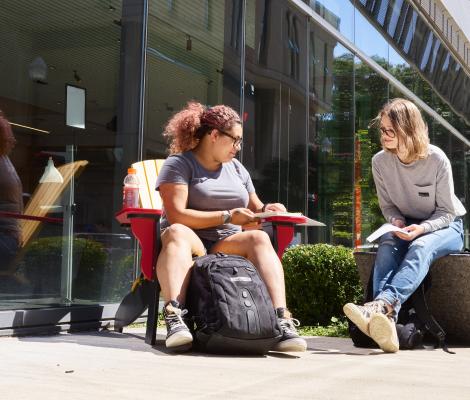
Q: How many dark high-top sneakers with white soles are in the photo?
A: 2